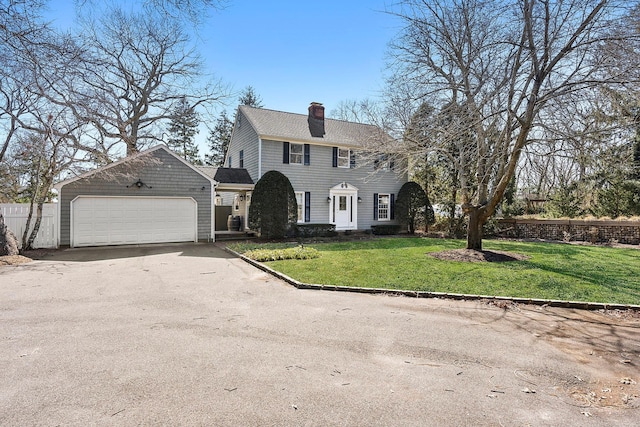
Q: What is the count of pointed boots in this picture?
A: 0